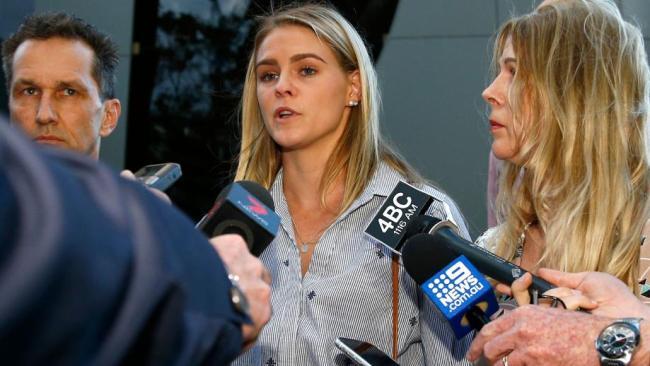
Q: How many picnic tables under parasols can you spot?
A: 0